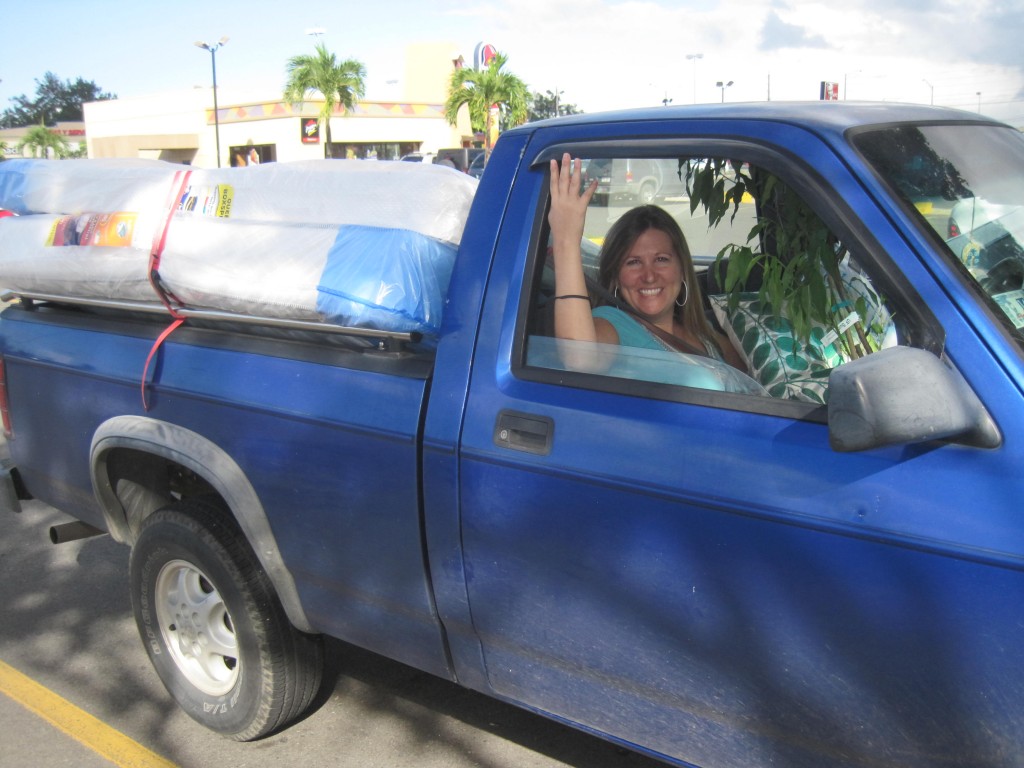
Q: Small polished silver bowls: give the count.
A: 0